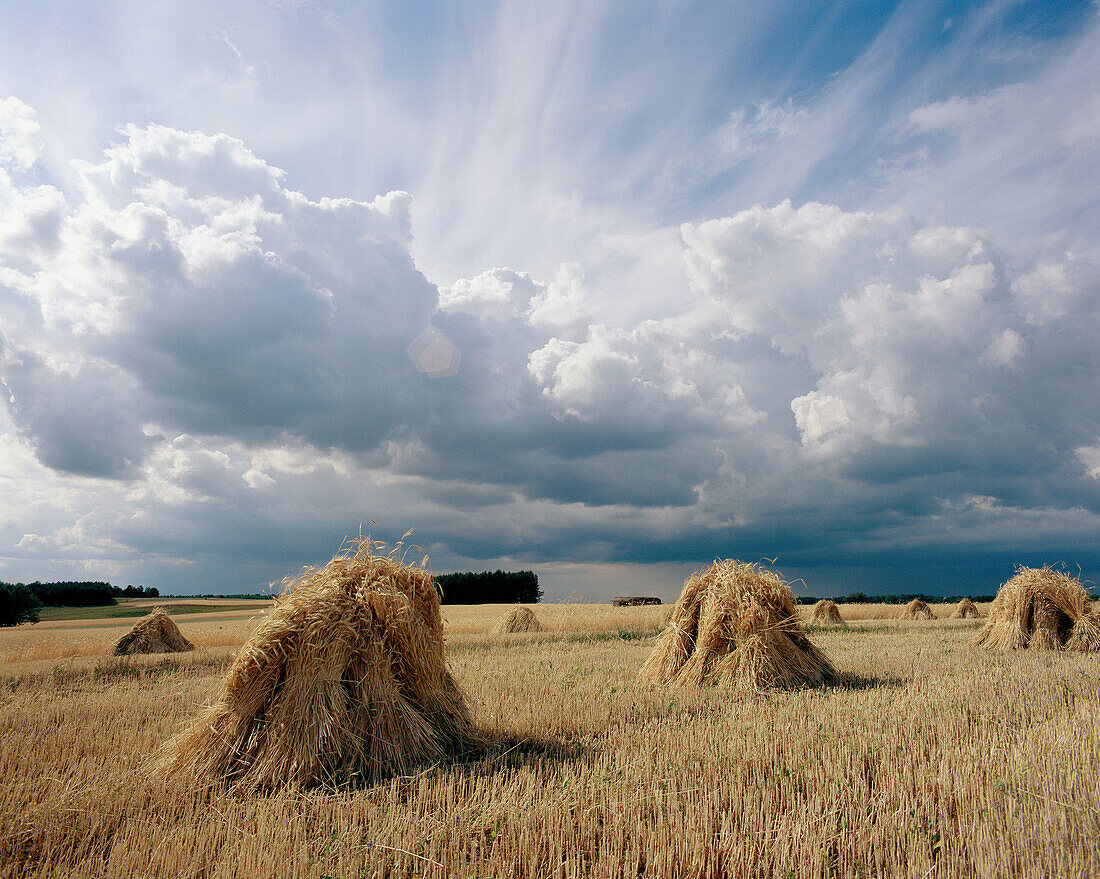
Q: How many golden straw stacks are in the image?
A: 8